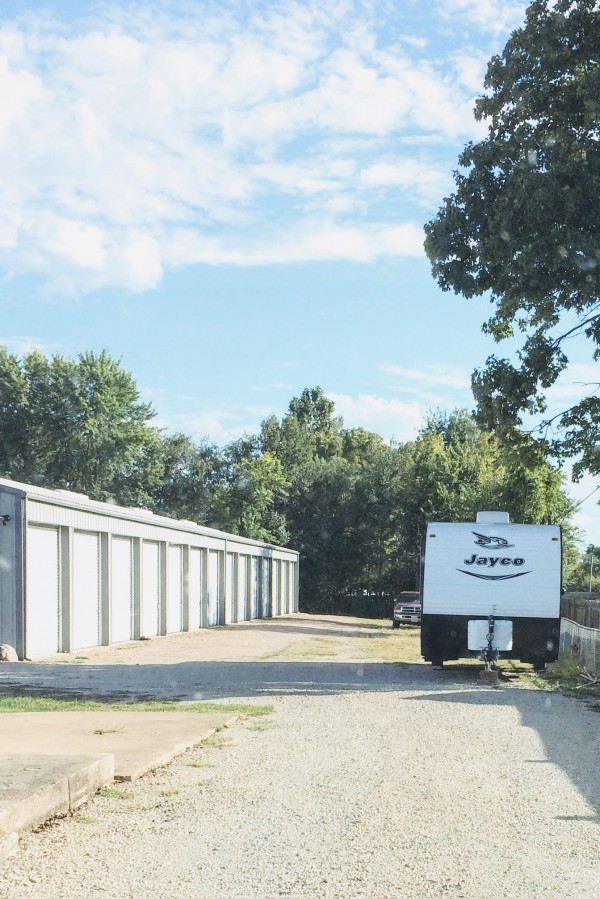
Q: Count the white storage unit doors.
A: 14